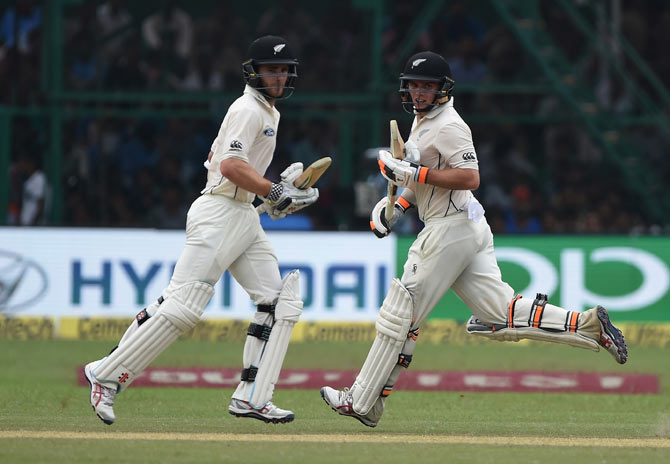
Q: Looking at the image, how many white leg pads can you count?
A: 4